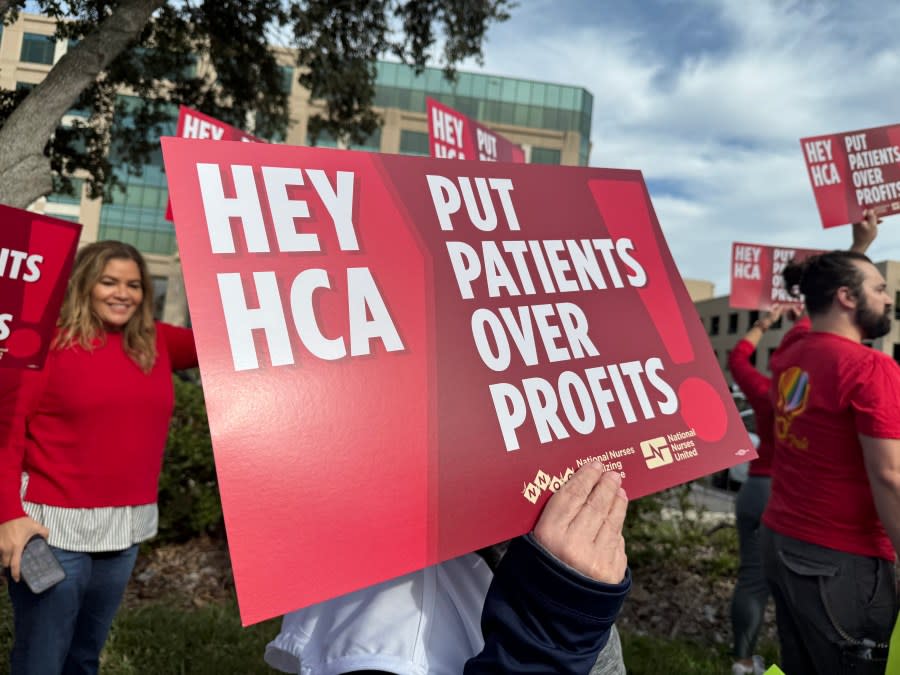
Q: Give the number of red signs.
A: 6